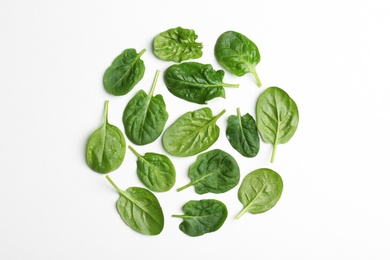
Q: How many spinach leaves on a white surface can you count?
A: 14